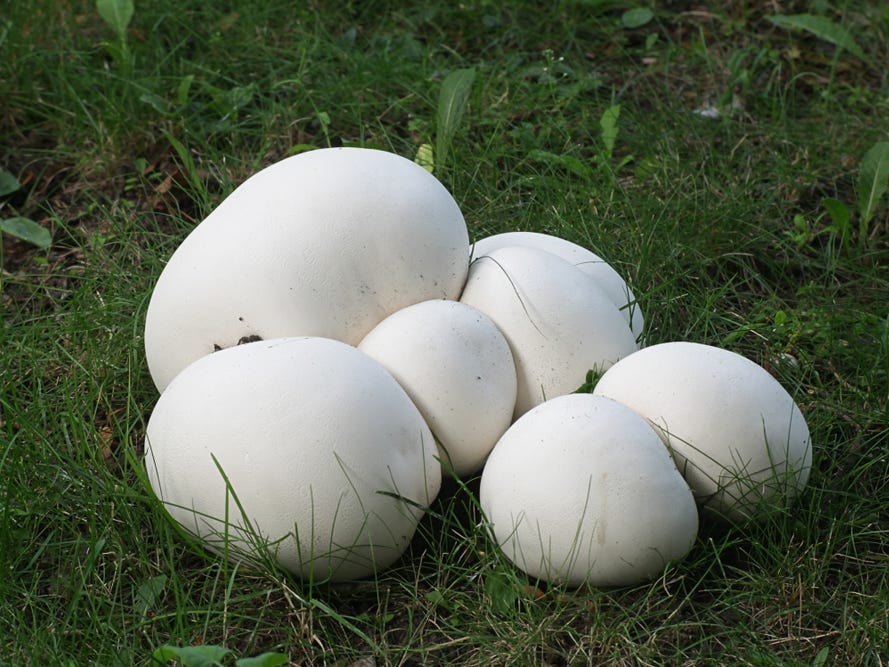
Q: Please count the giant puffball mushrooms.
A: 7